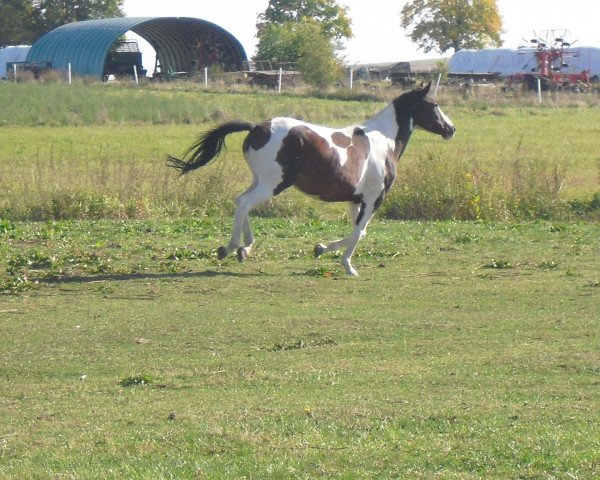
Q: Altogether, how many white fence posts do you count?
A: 8